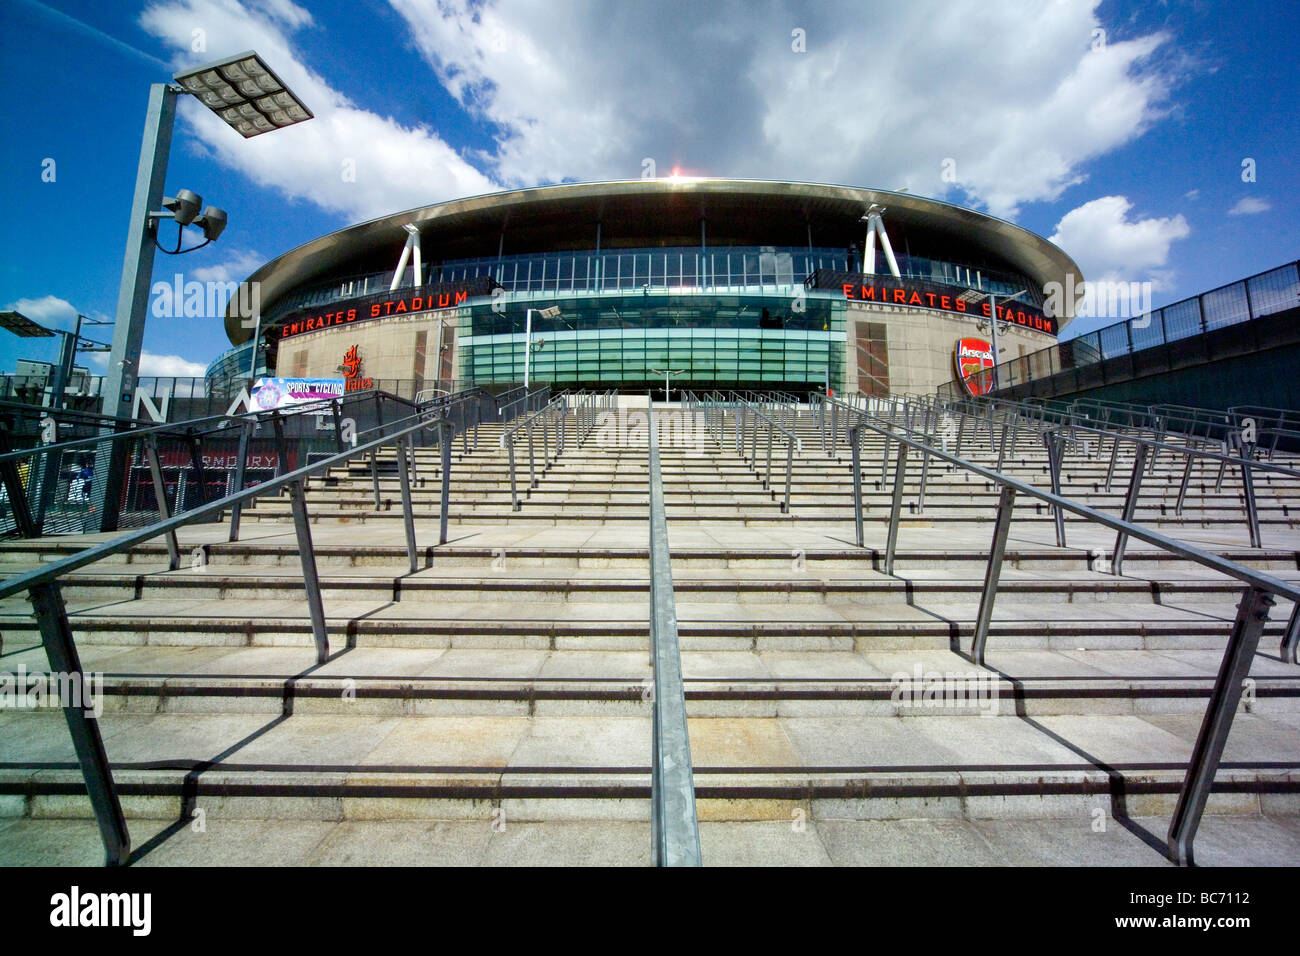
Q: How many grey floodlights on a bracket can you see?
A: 2